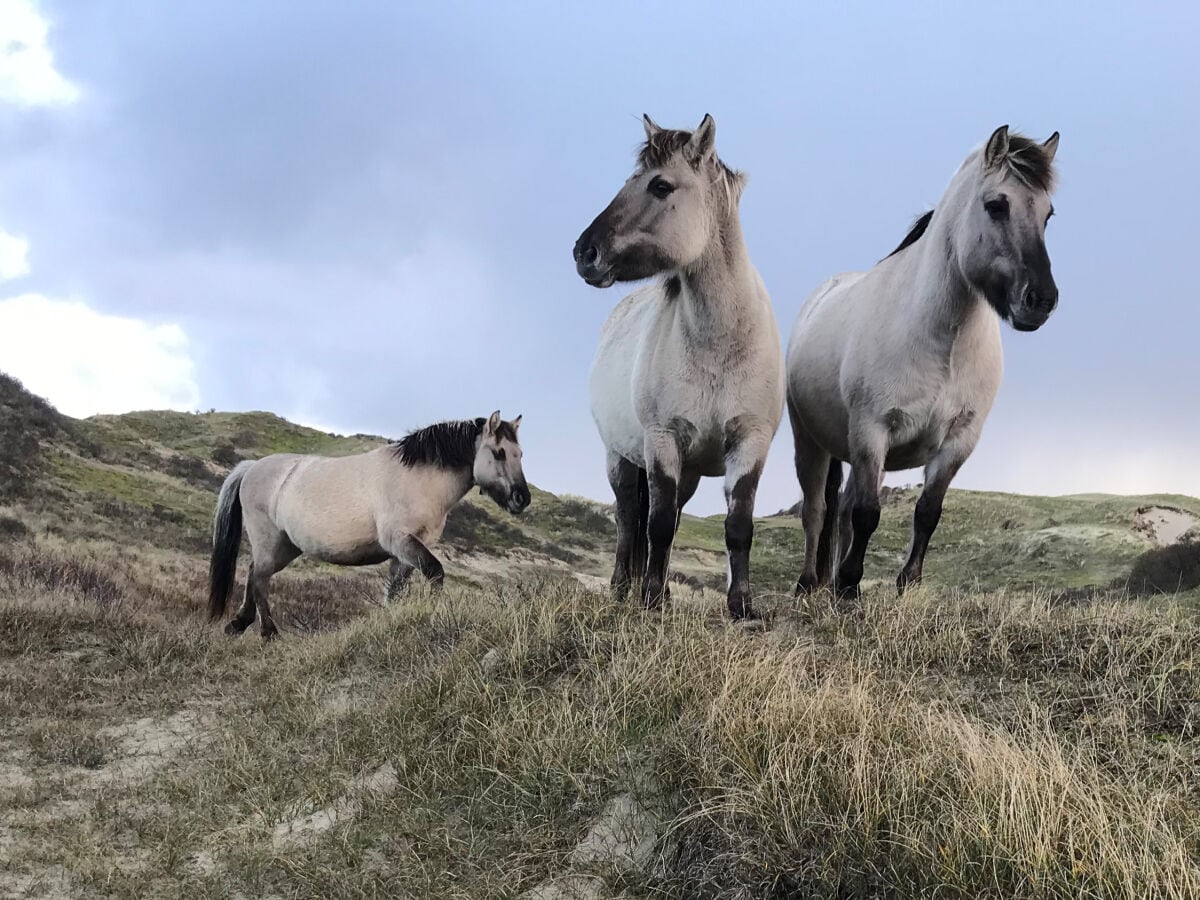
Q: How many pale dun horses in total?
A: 3